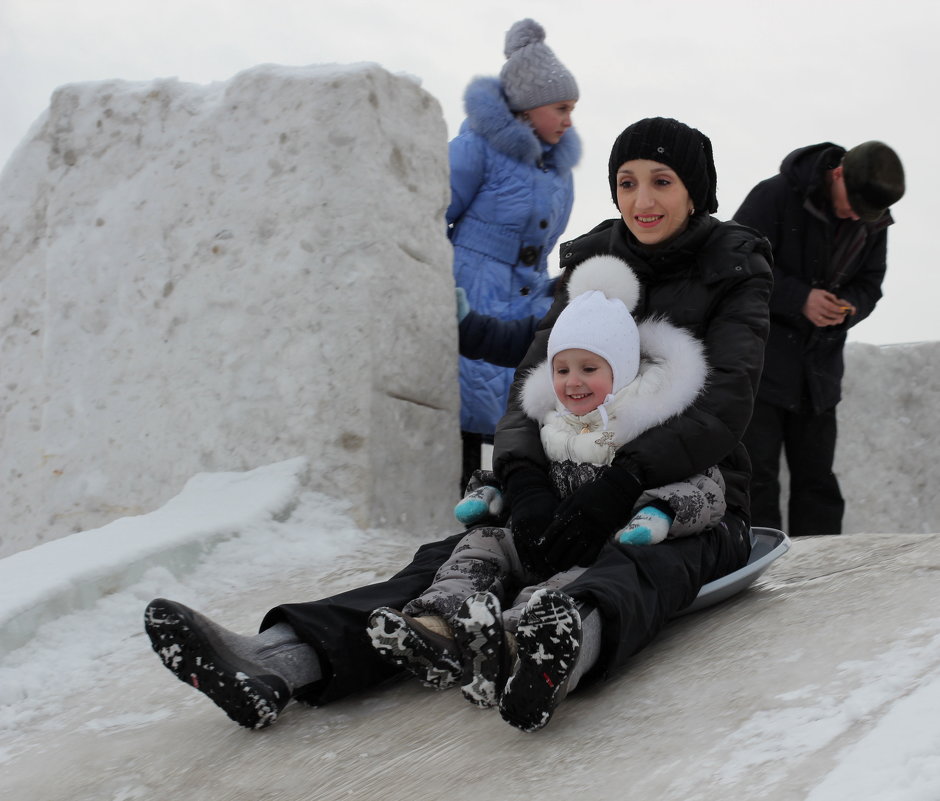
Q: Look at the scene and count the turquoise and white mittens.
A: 2